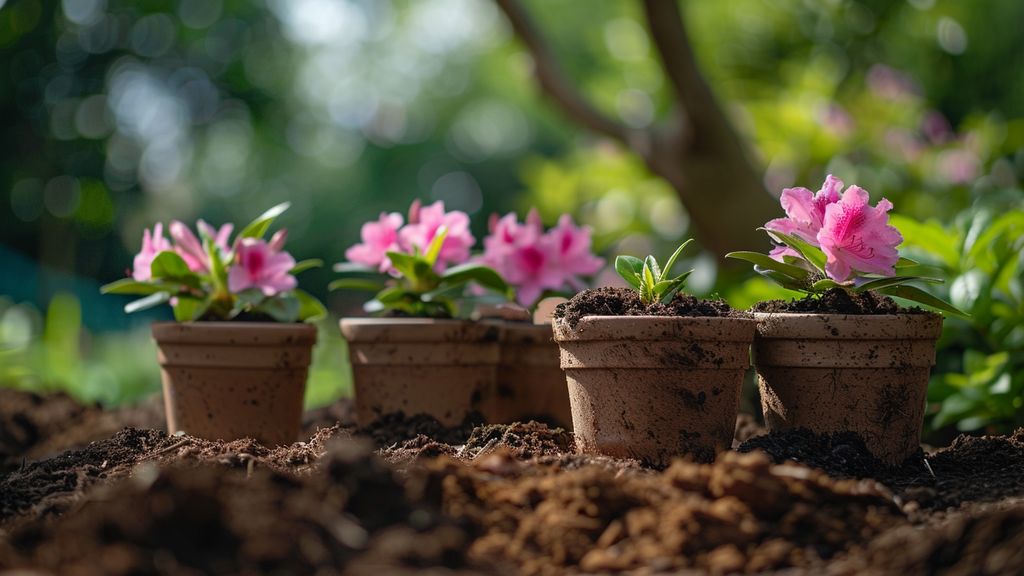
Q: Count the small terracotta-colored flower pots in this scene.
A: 5